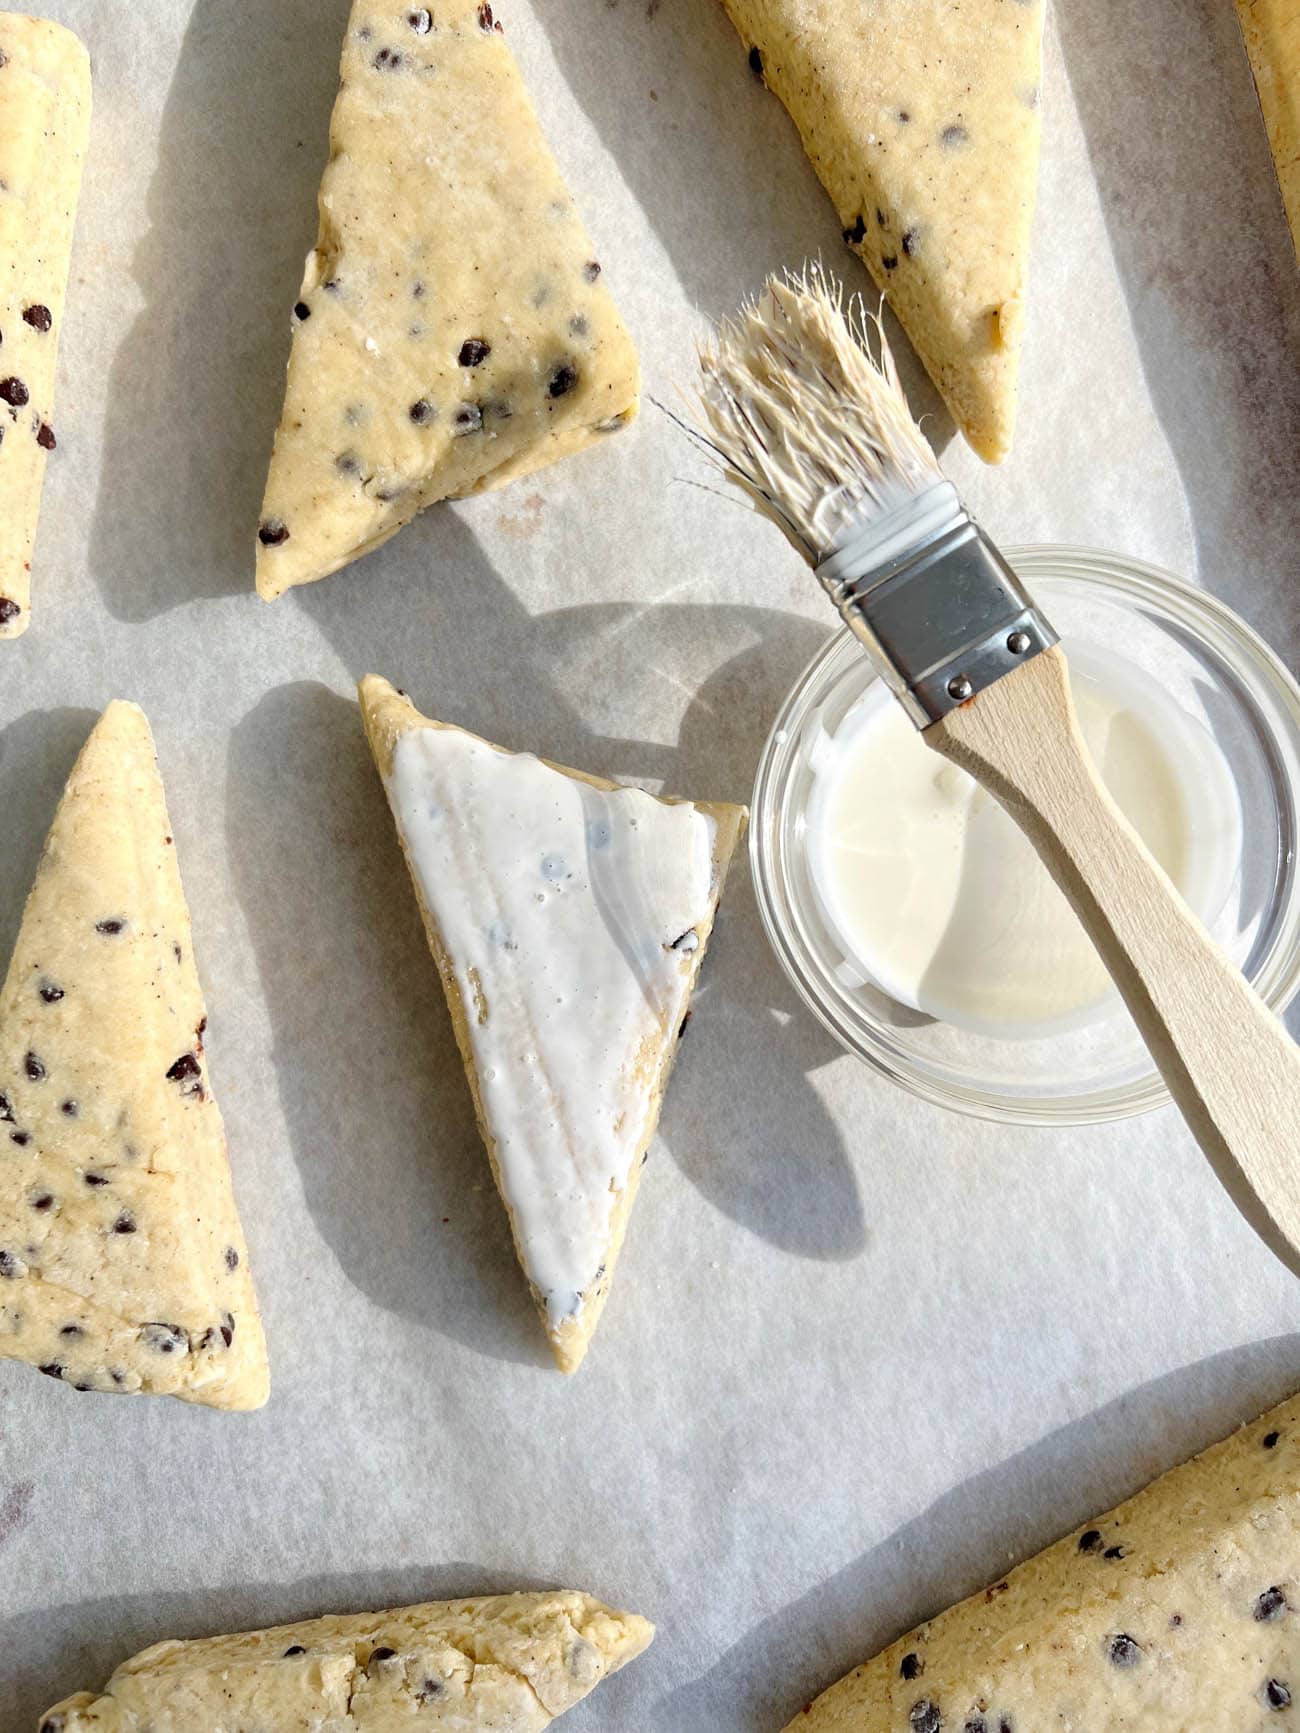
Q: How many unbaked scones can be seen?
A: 8